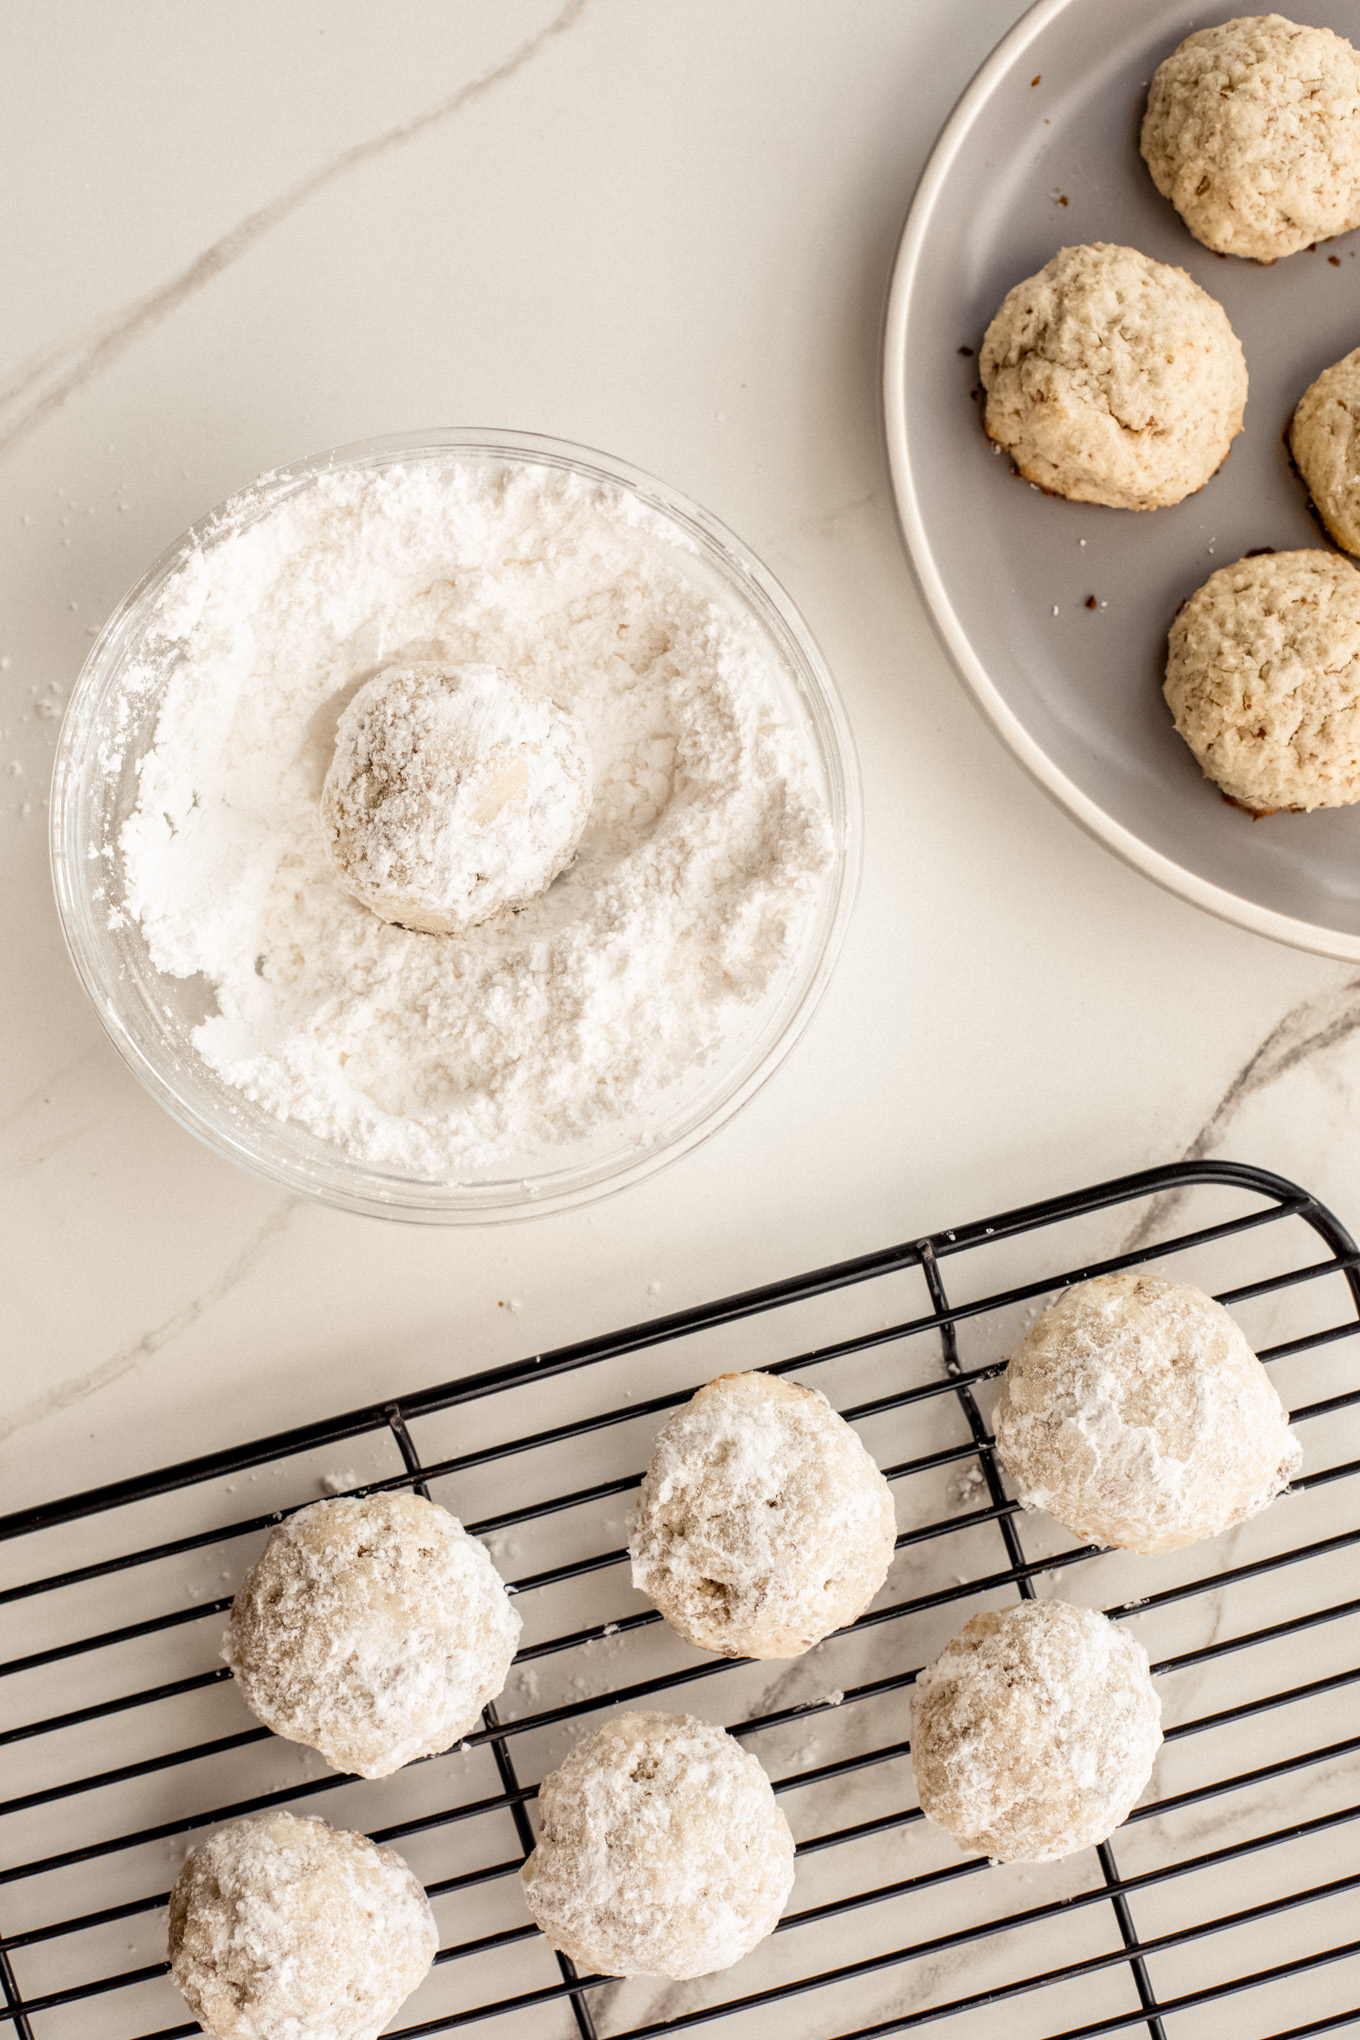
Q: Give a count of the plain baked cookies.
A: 4